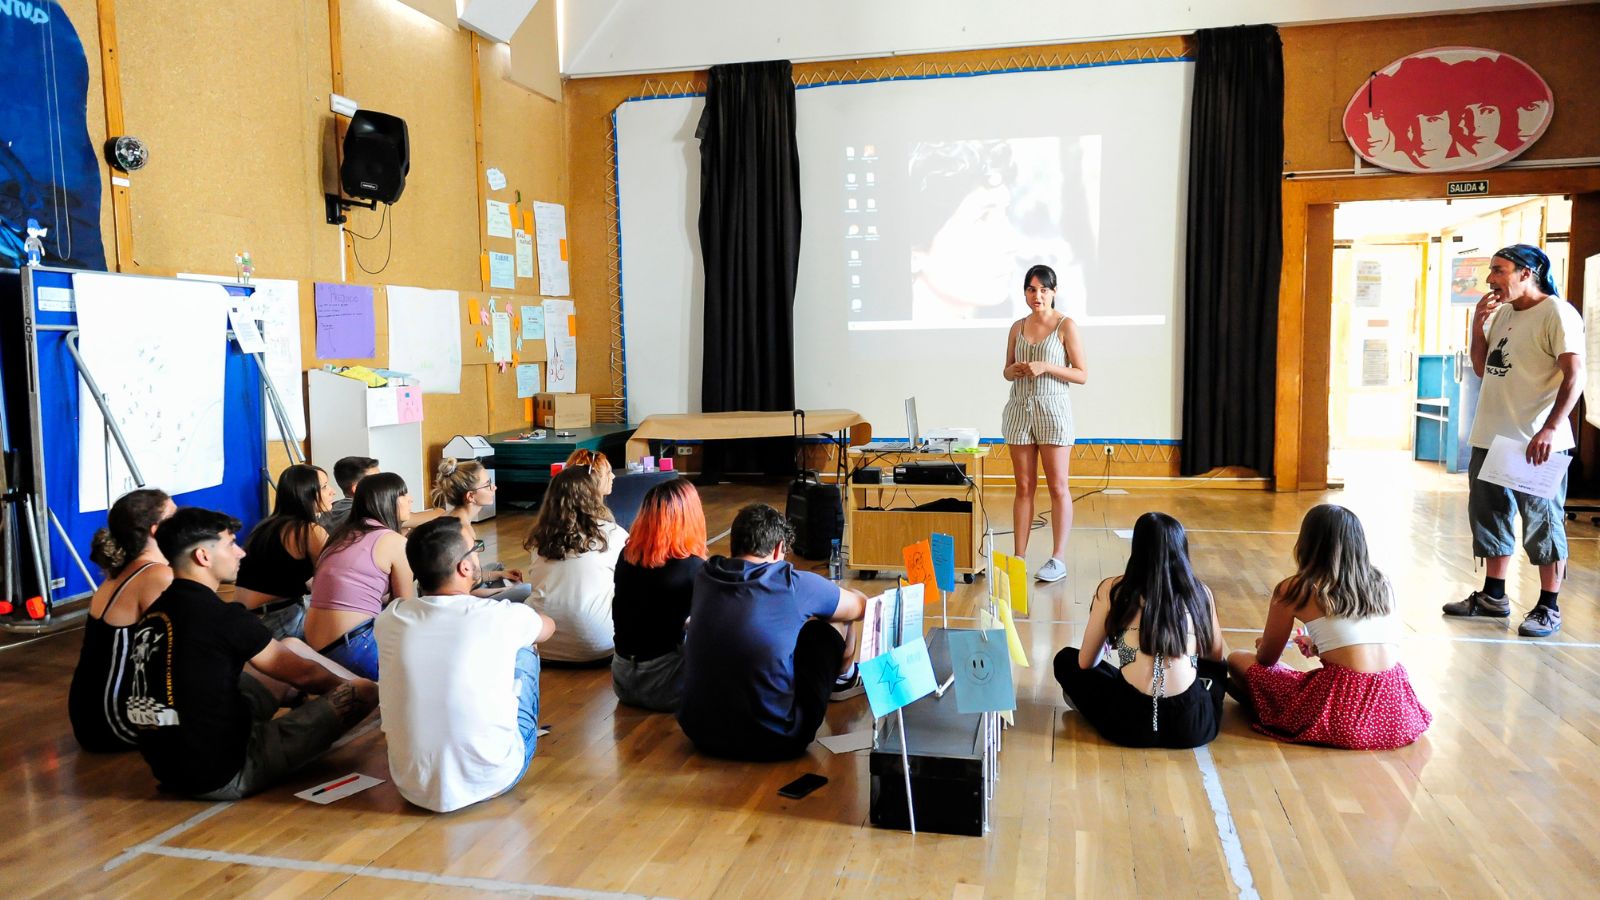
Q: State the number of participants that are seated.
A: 13